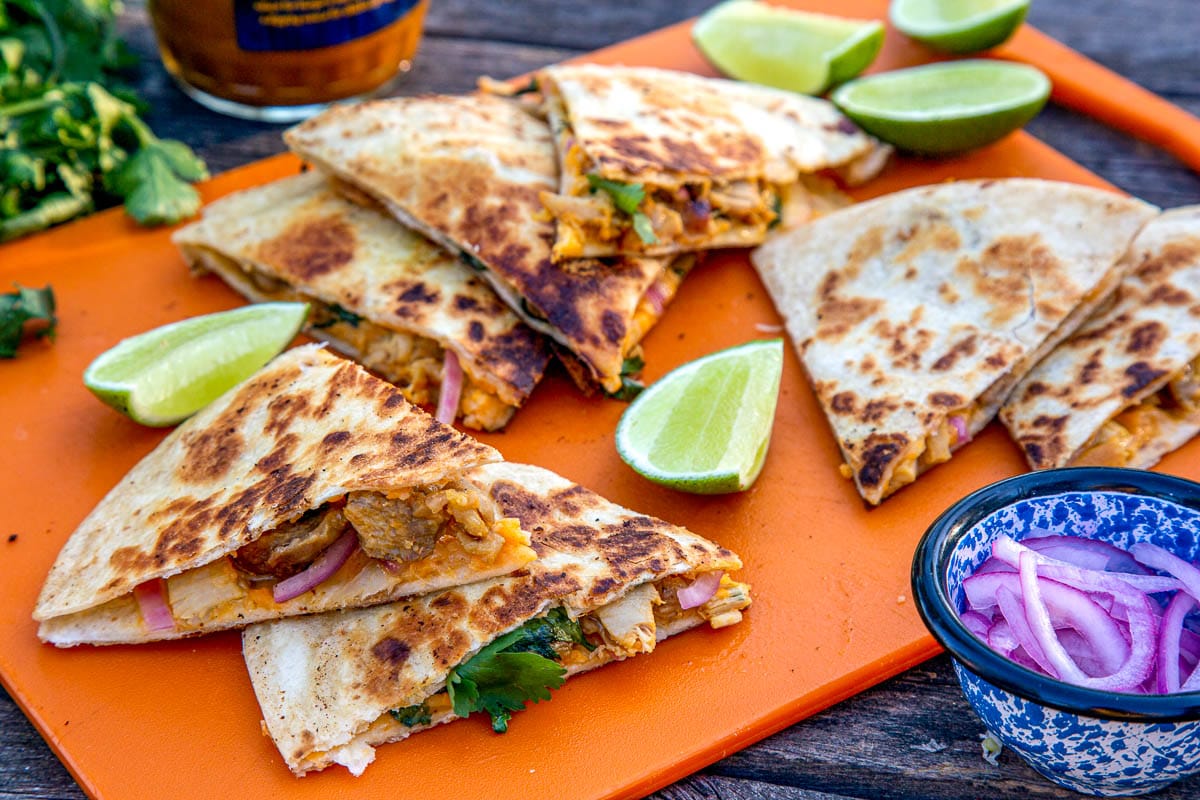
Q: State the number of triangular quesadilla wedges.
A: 7